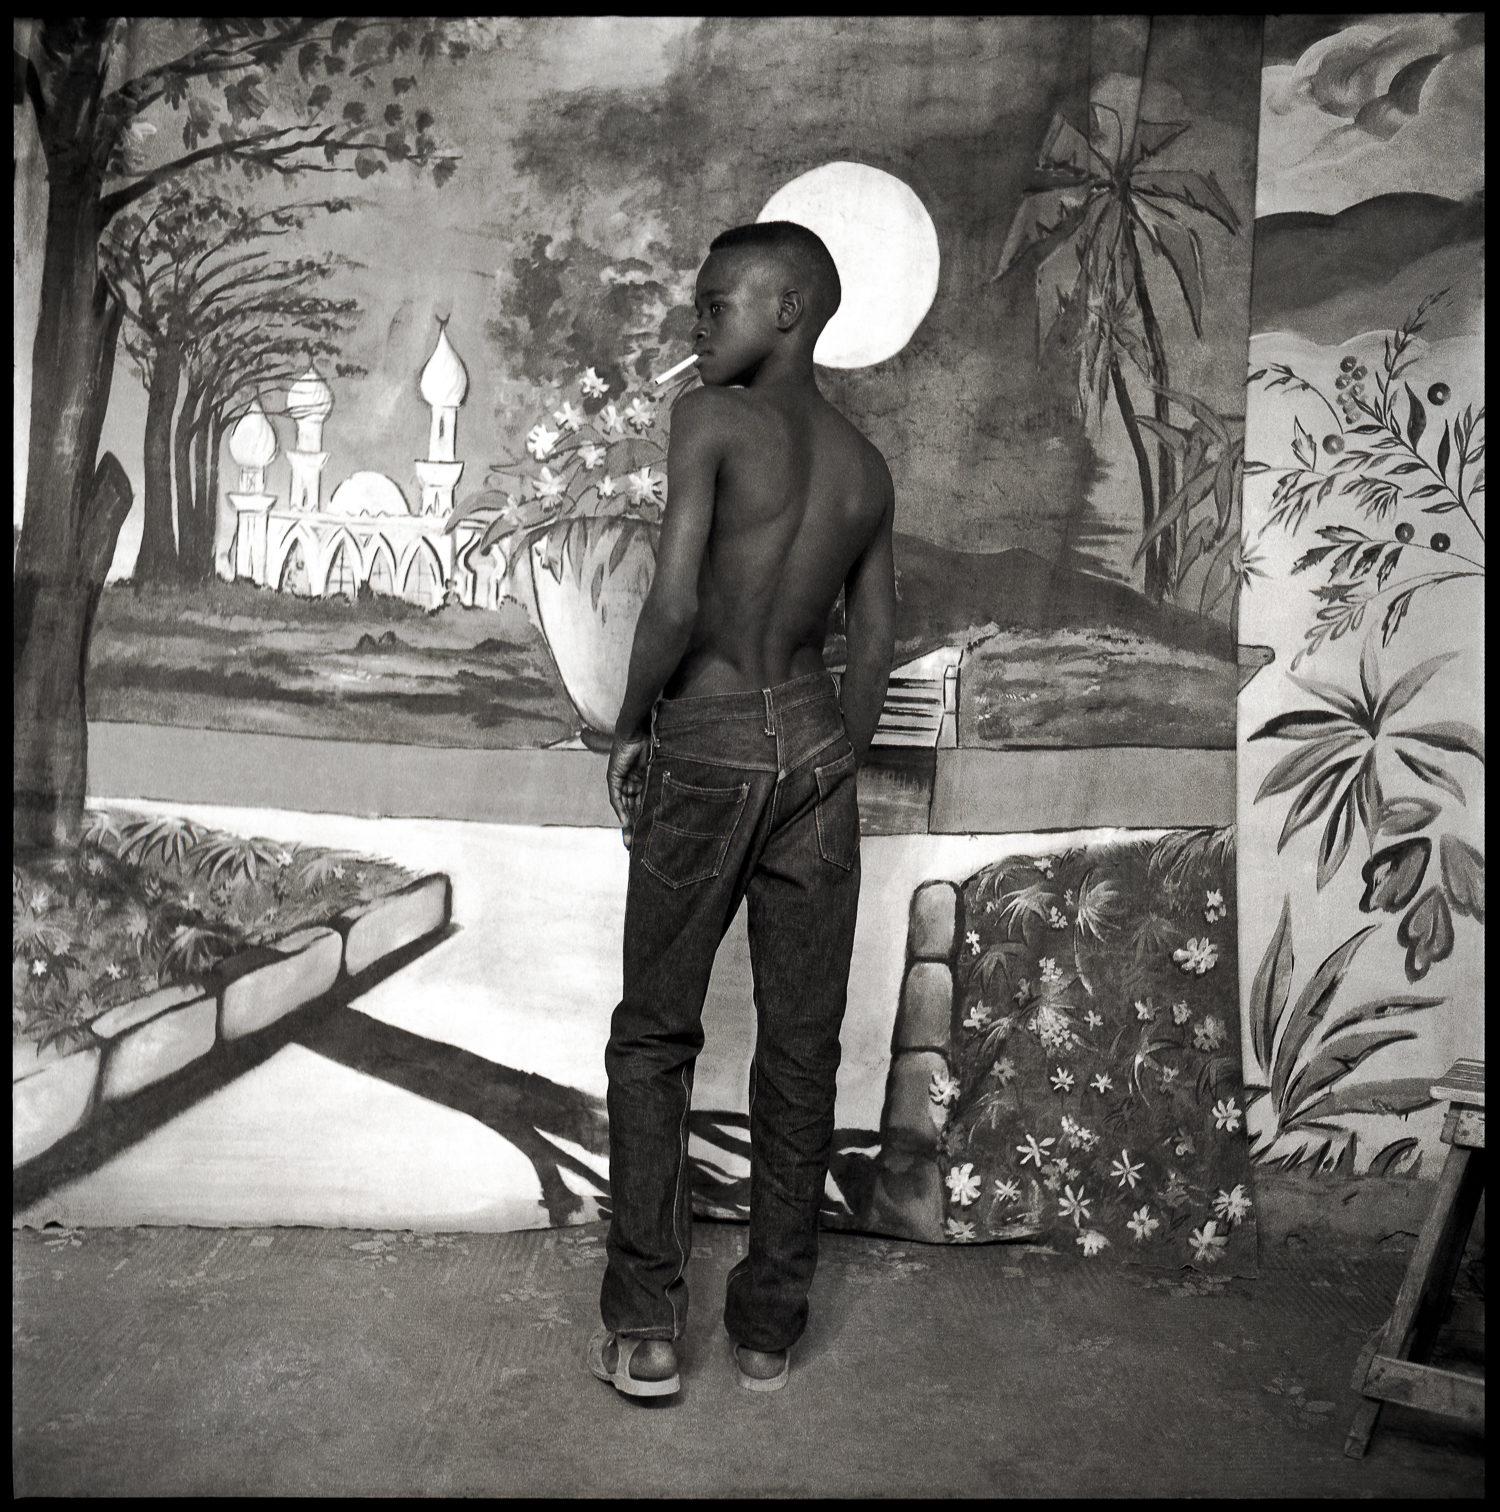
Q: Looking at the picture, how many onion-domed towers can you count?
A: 3